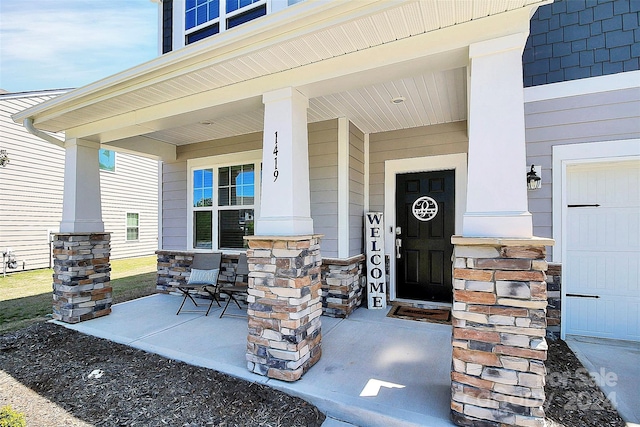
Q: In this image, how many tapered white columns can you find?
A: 3